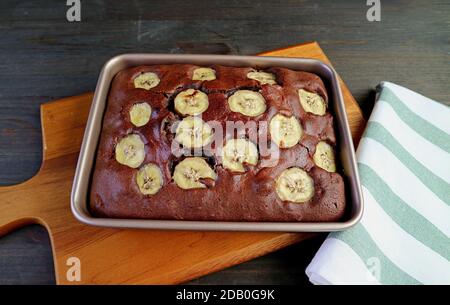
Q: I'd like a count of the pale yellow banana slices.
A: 15